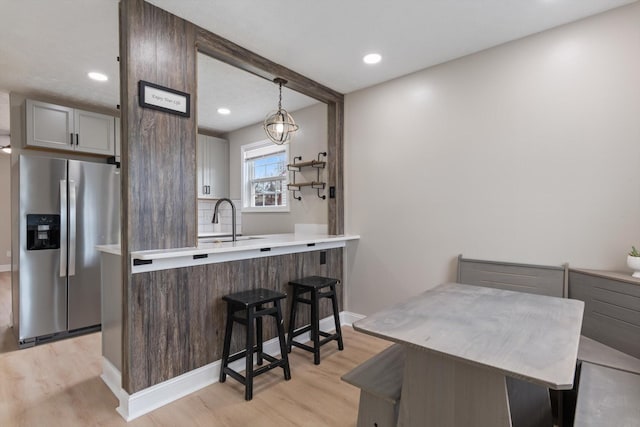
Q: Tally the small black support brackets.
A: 4